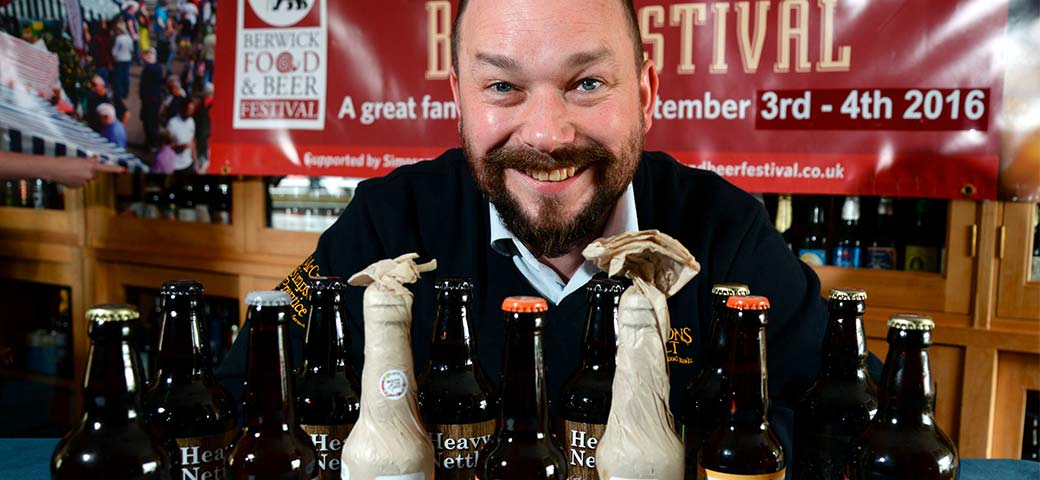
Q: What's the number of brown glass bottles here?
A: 11